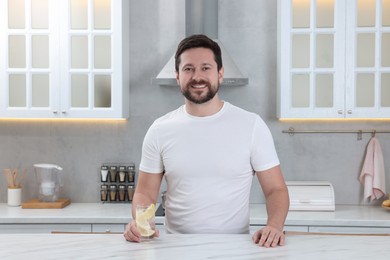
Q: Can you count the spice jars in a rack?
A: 8